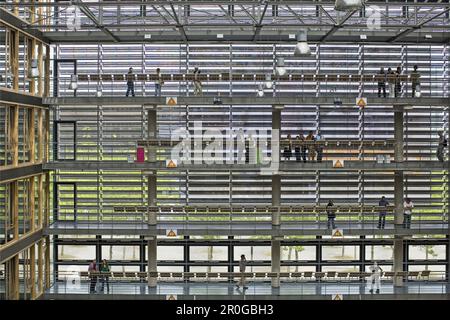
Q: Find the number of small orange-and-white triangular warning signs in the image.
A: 8